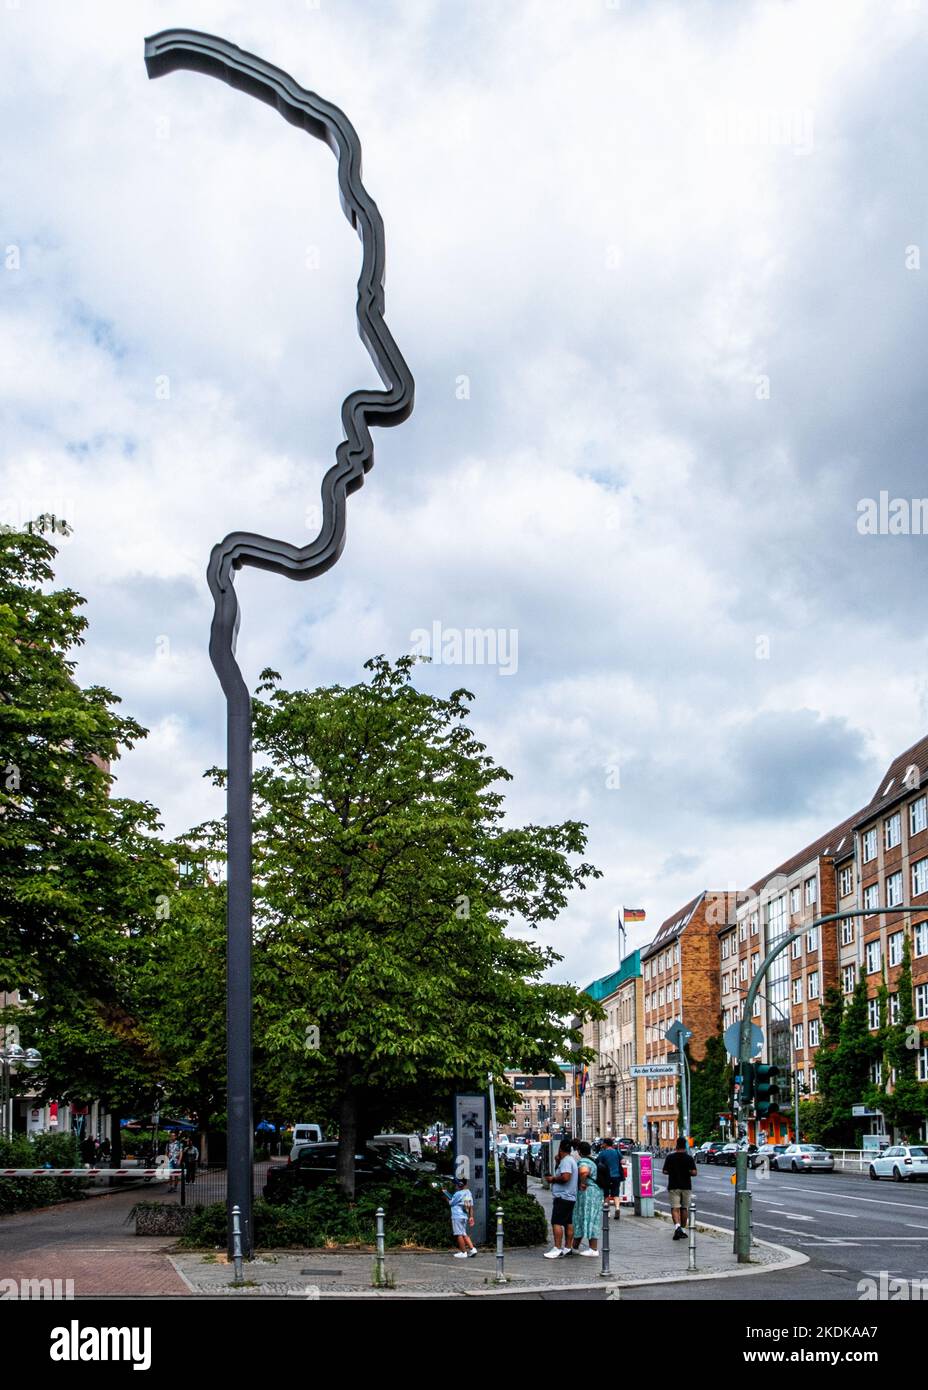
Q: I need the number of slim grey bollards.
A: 5